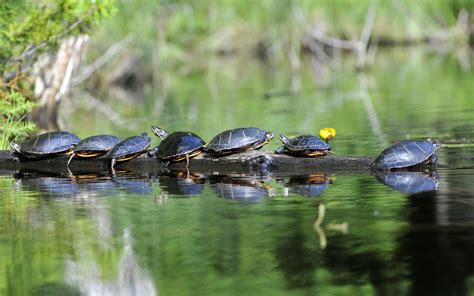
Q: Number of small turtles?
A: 7